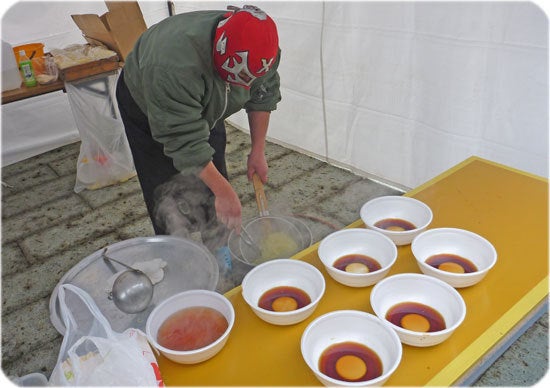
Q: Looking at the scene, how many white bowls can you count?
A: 7